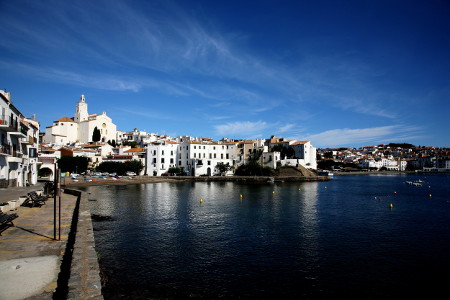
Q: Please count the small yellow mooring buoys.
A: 7